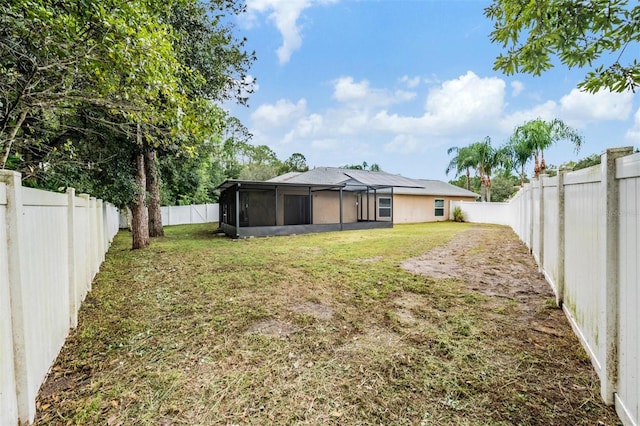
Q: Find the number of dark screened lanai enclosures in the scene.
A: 1